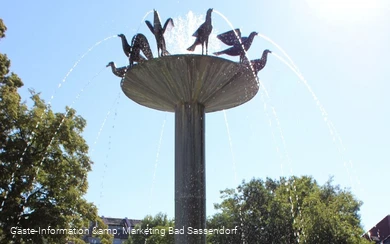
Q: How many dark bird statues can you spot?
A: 6